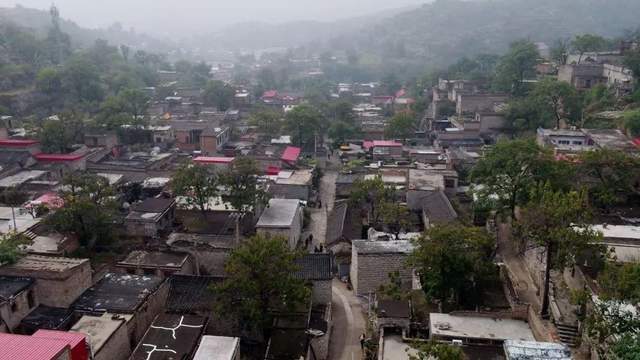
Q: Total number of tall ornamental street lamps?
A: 0